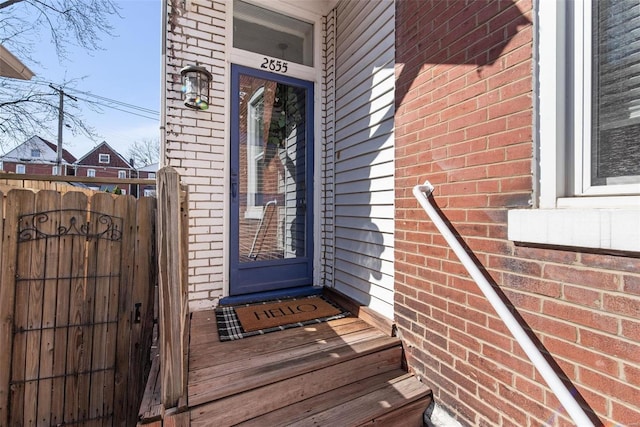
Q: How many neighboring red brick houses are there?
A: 3